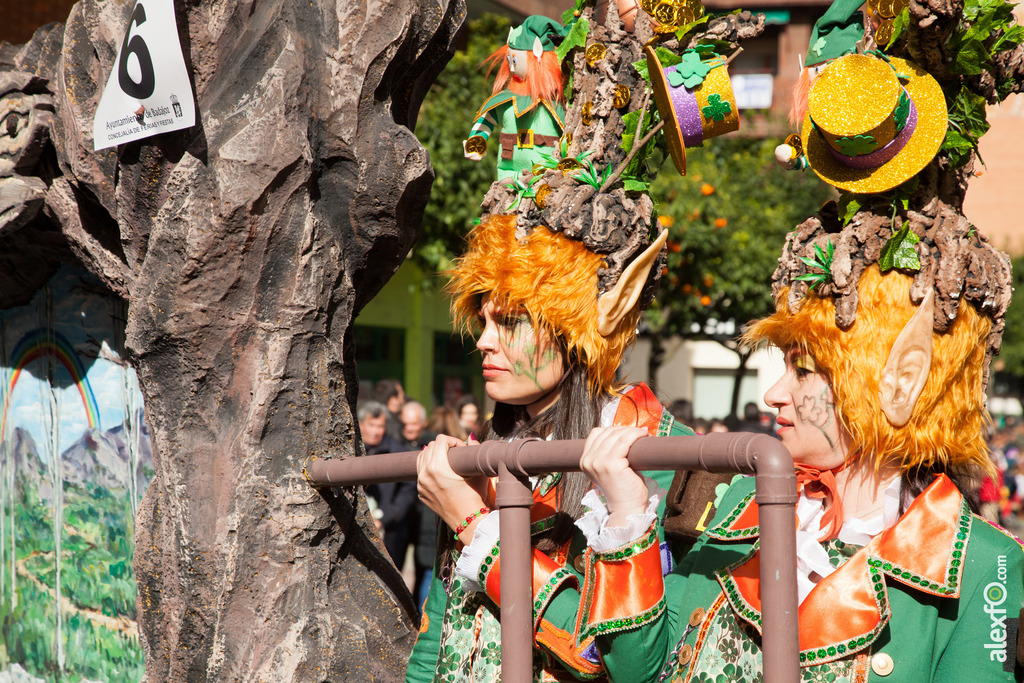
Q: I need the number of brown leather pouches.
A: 1